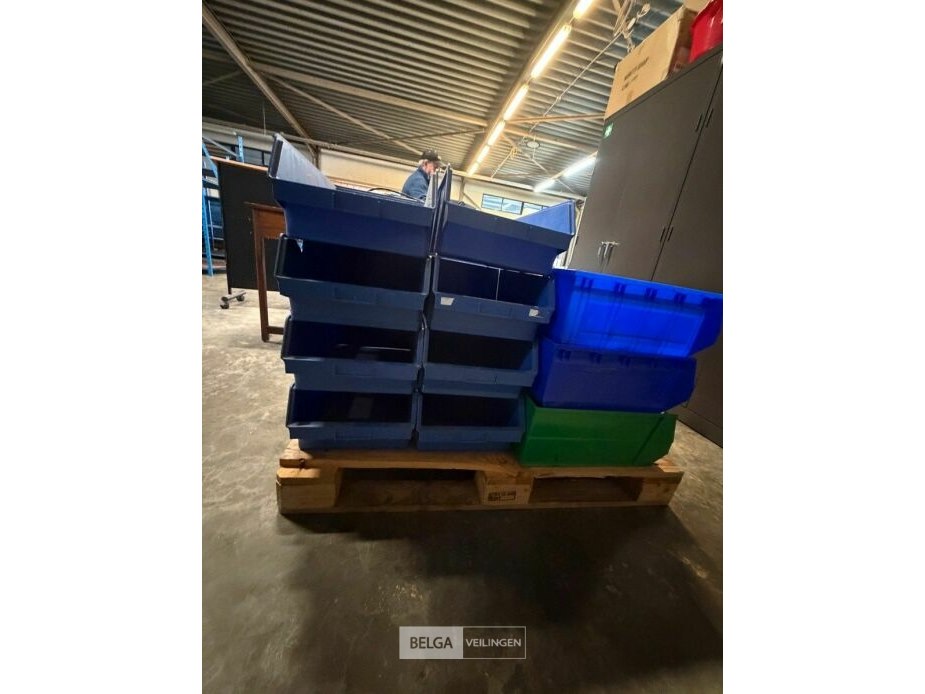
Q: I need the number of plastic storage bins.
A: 11